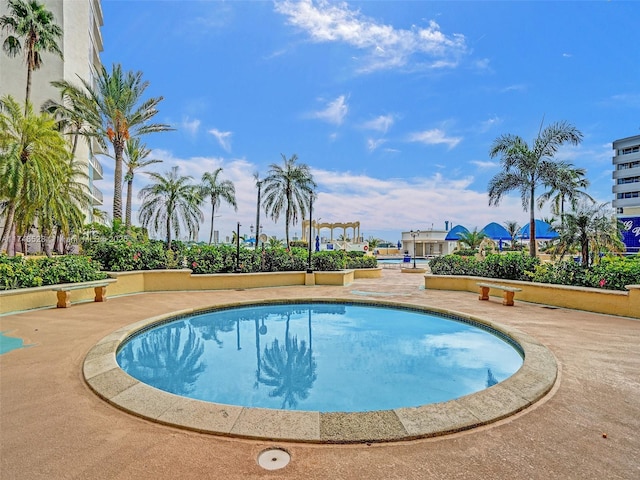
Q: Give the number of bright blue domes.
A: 3